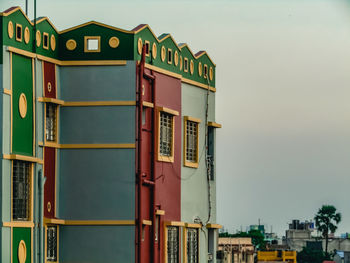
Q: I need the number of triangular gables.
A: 7